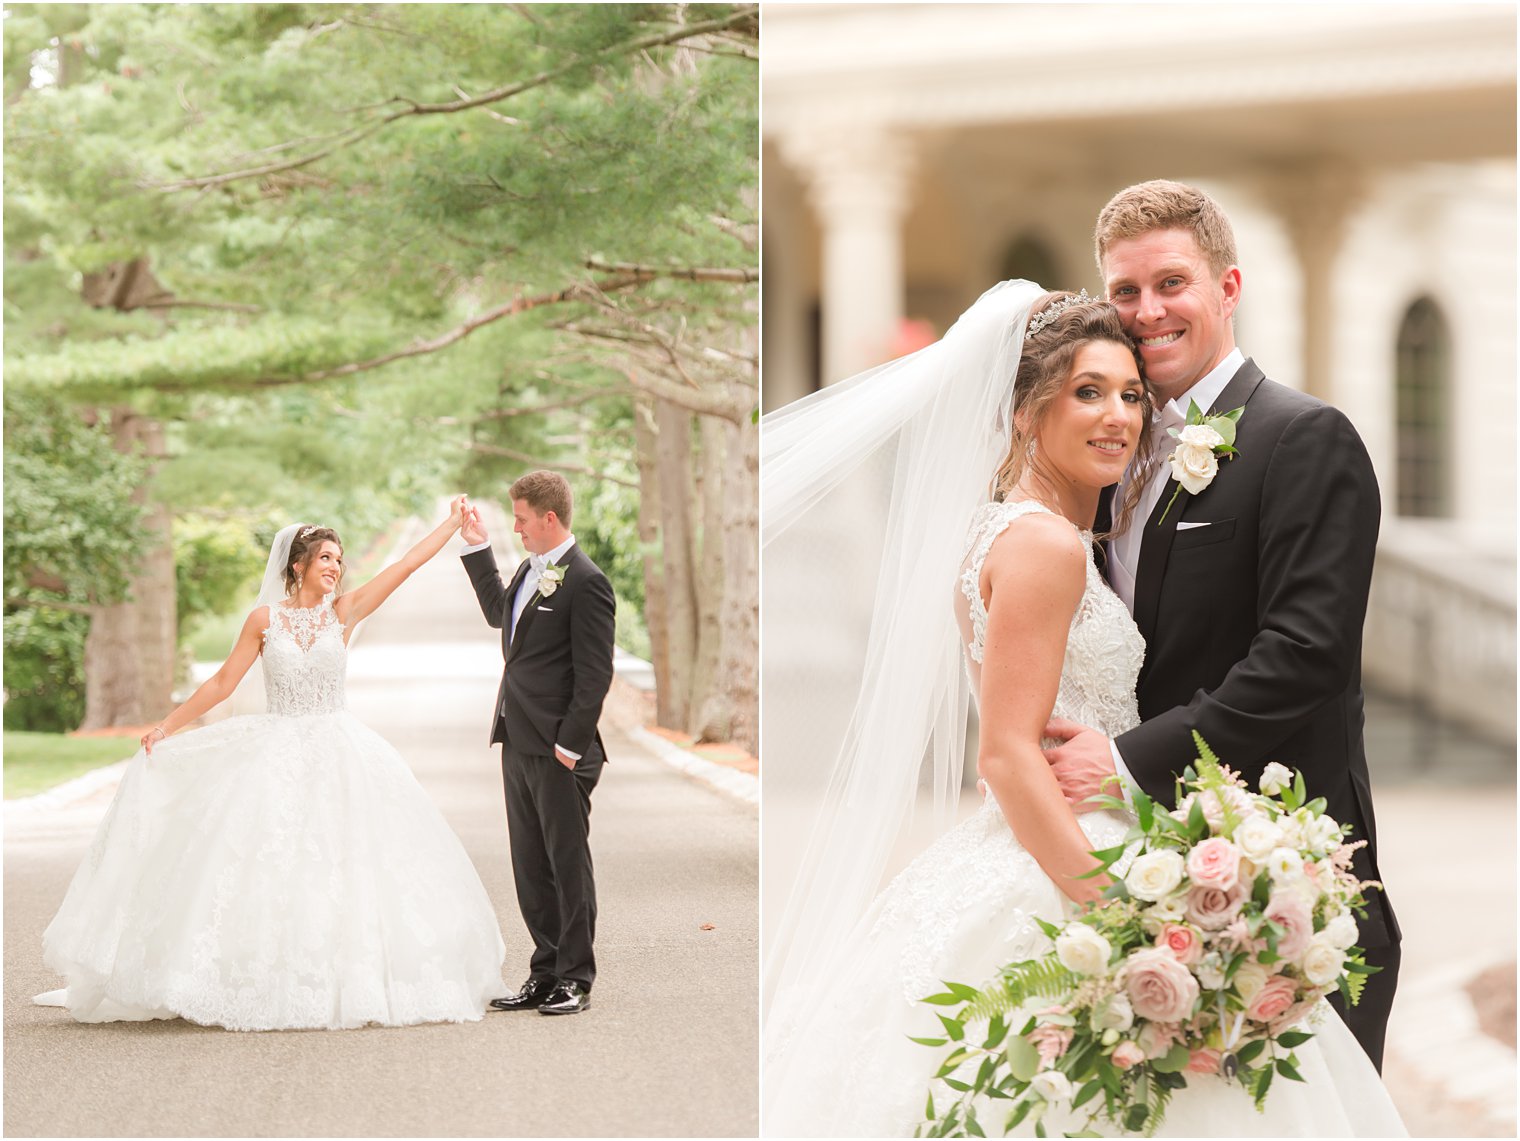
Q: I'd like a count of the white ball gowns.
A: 2